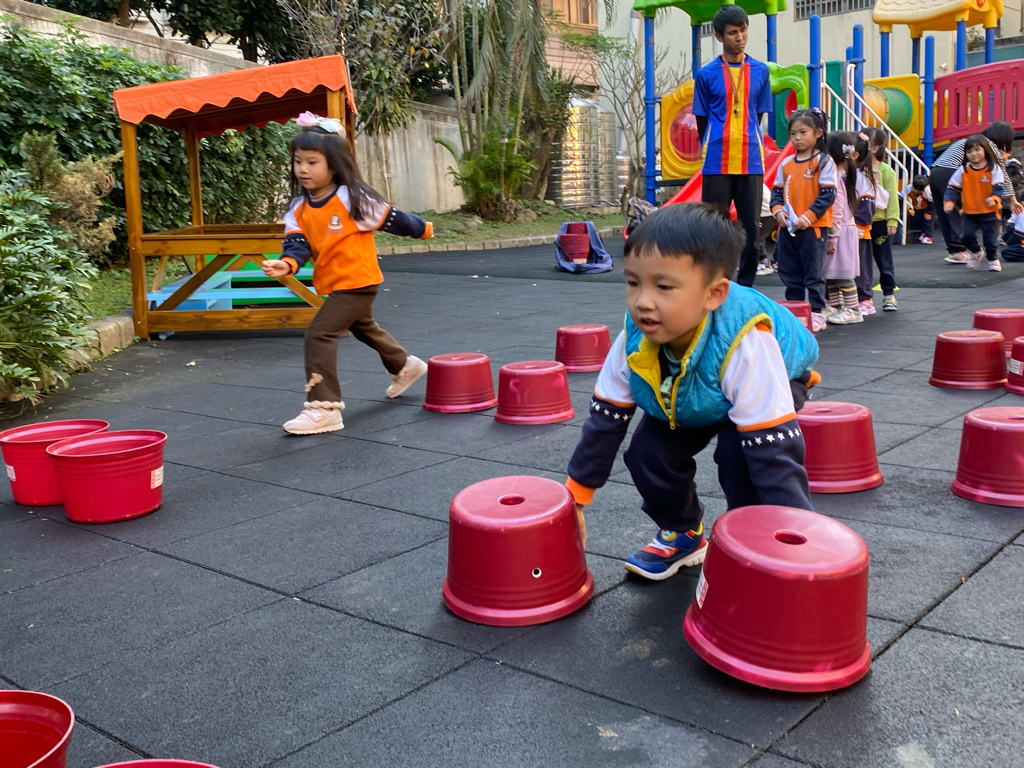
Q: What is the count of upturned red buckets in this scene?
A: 11